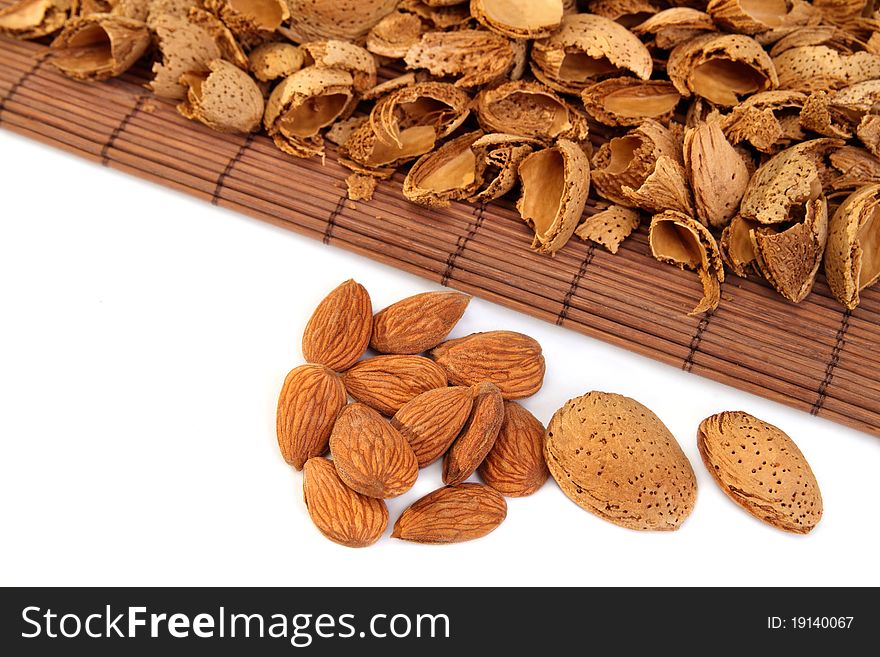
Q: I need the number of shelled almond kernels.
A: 11